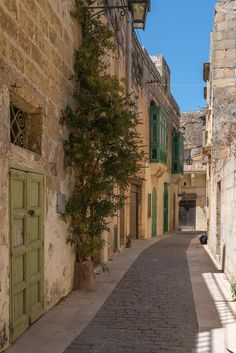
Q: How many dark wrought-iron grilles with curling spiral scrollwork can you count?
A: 1